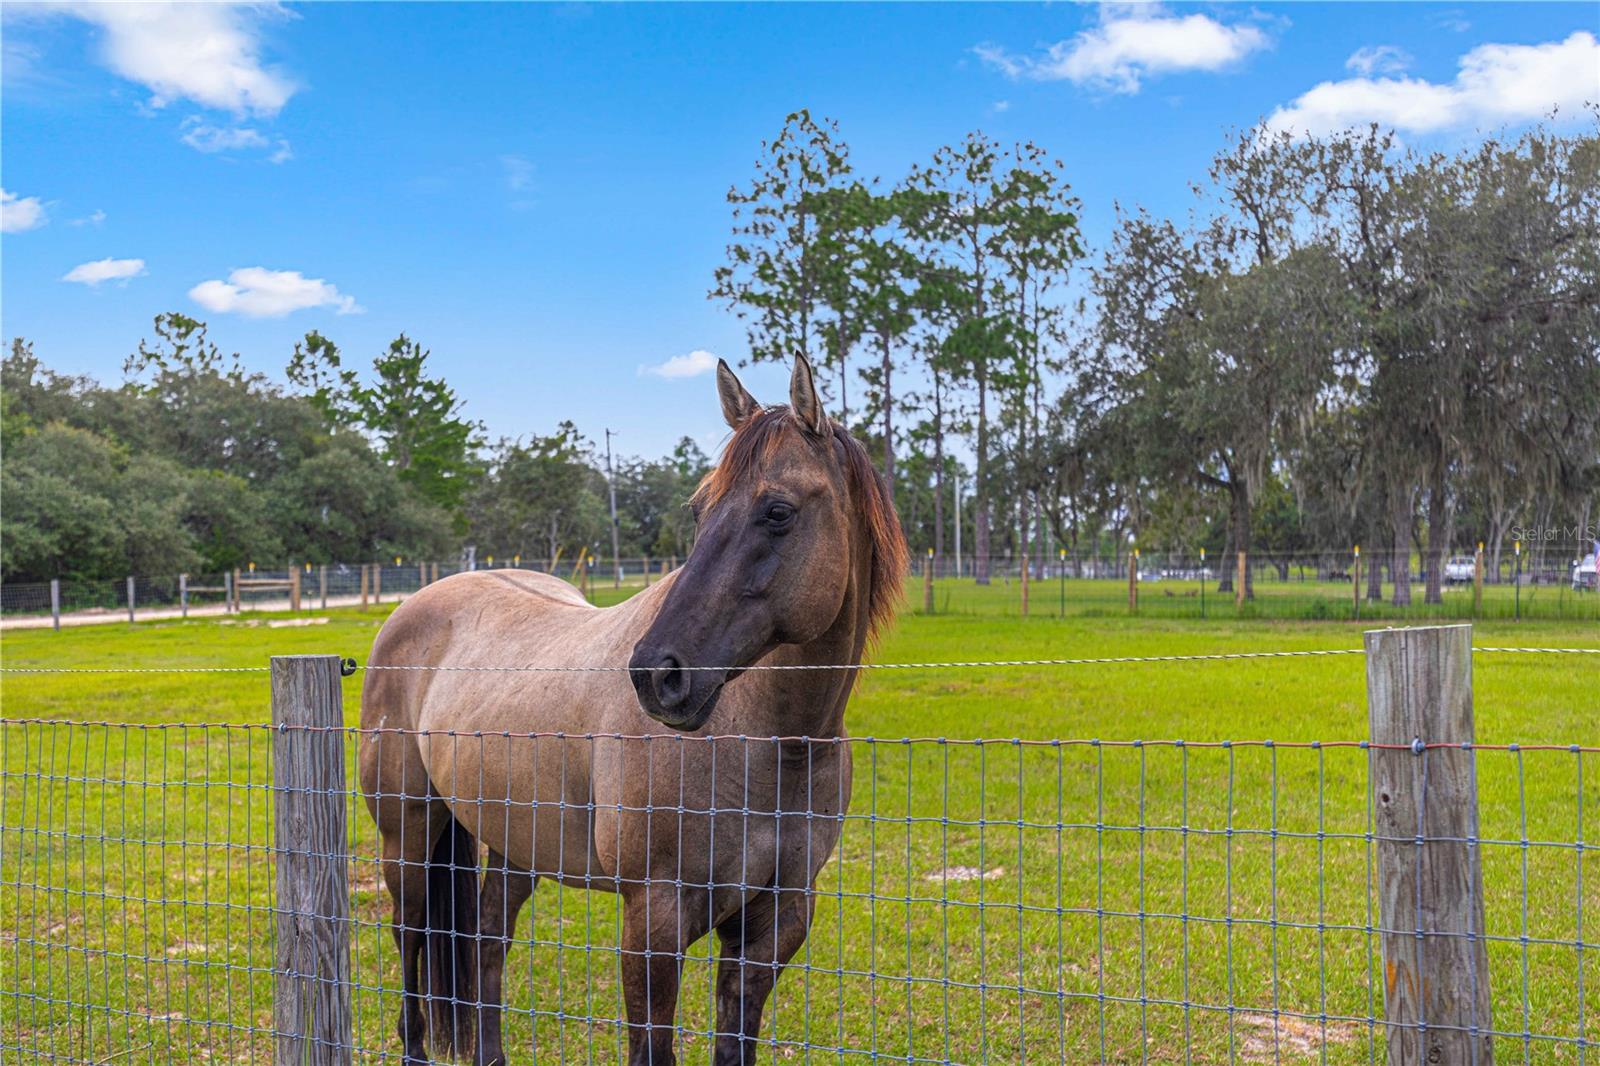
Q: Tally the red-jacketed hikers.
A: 0